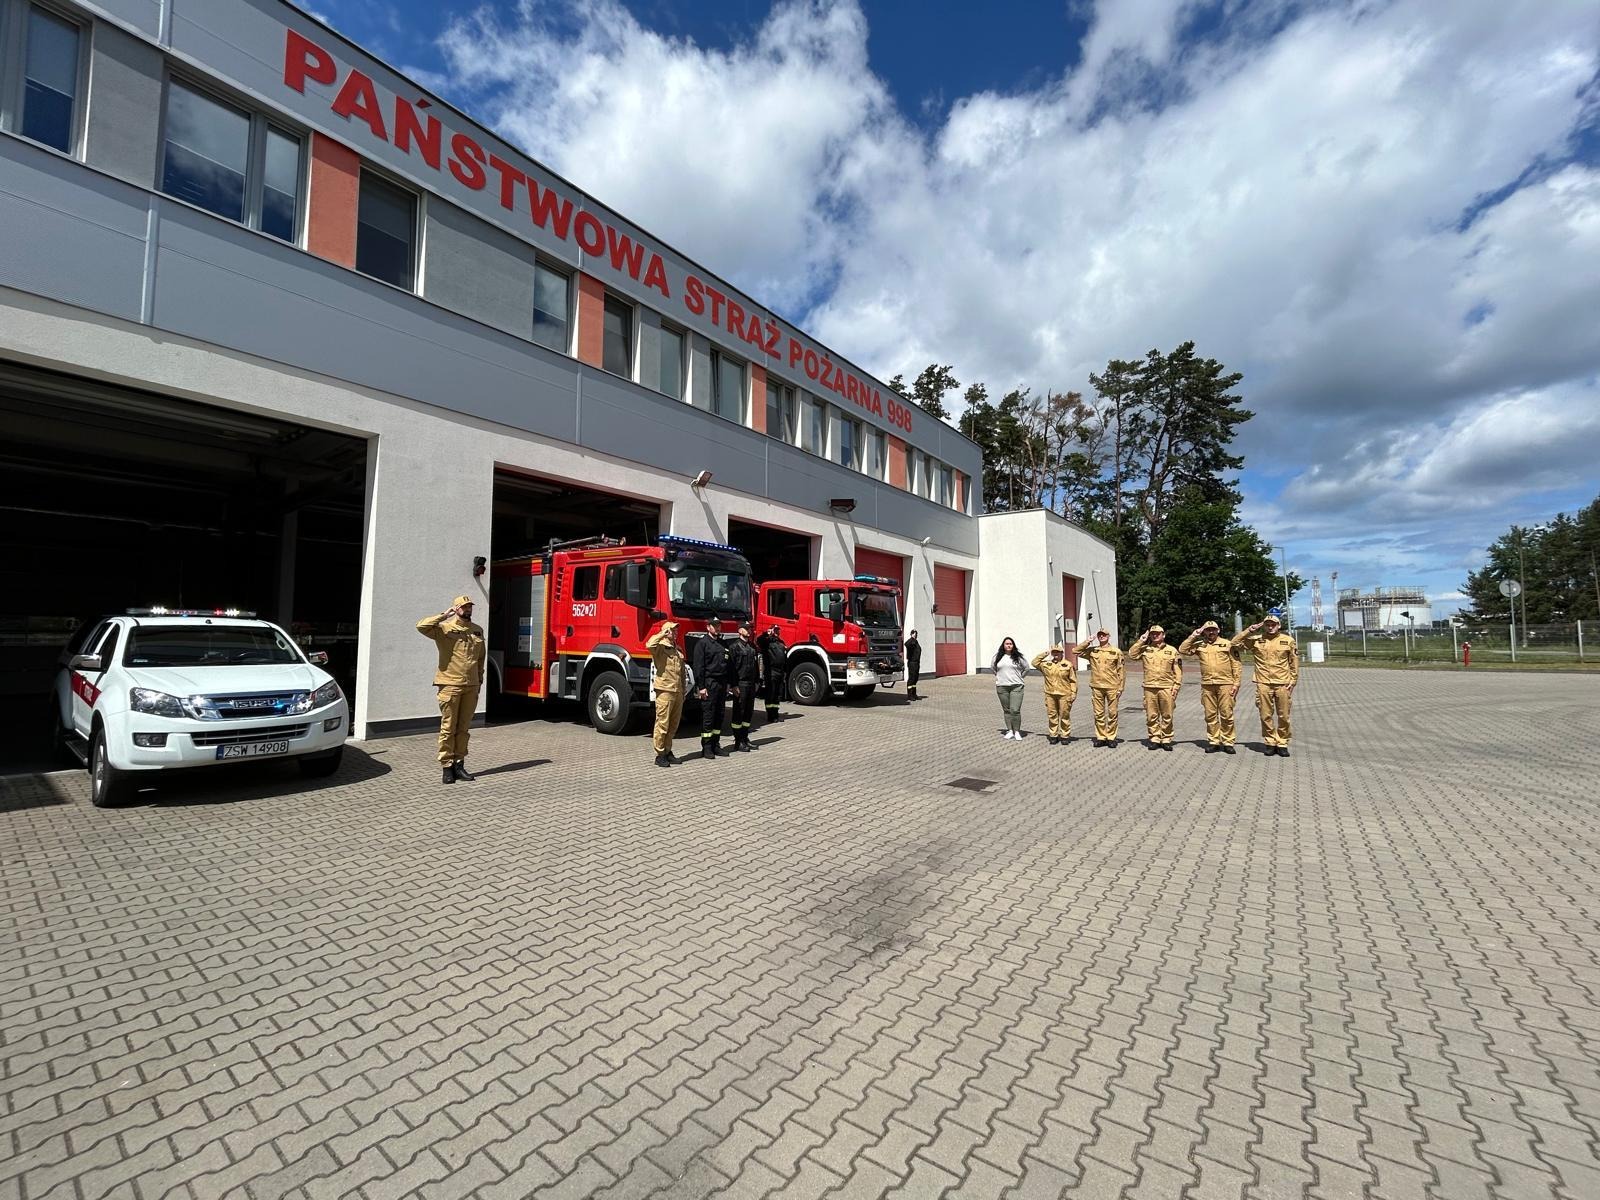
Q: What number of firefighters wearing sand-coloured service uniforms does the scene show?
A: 7